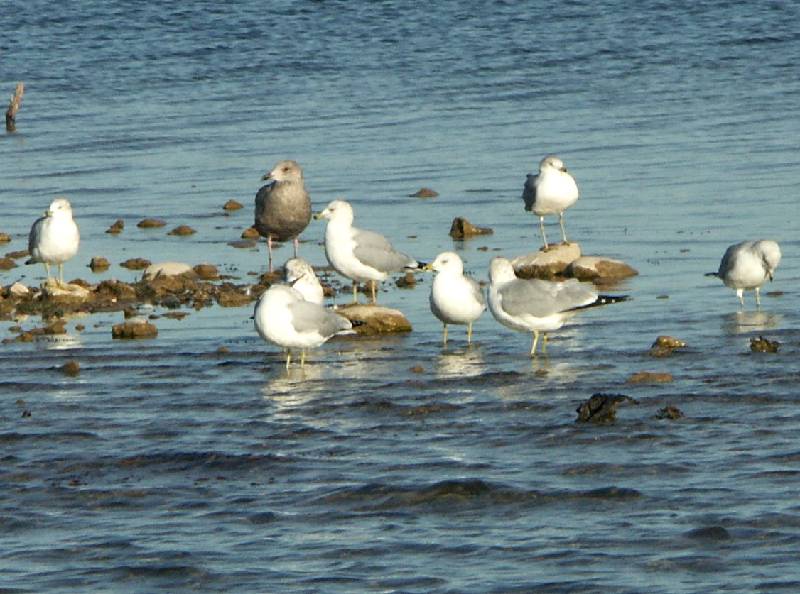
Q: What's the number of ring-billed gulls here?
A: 8